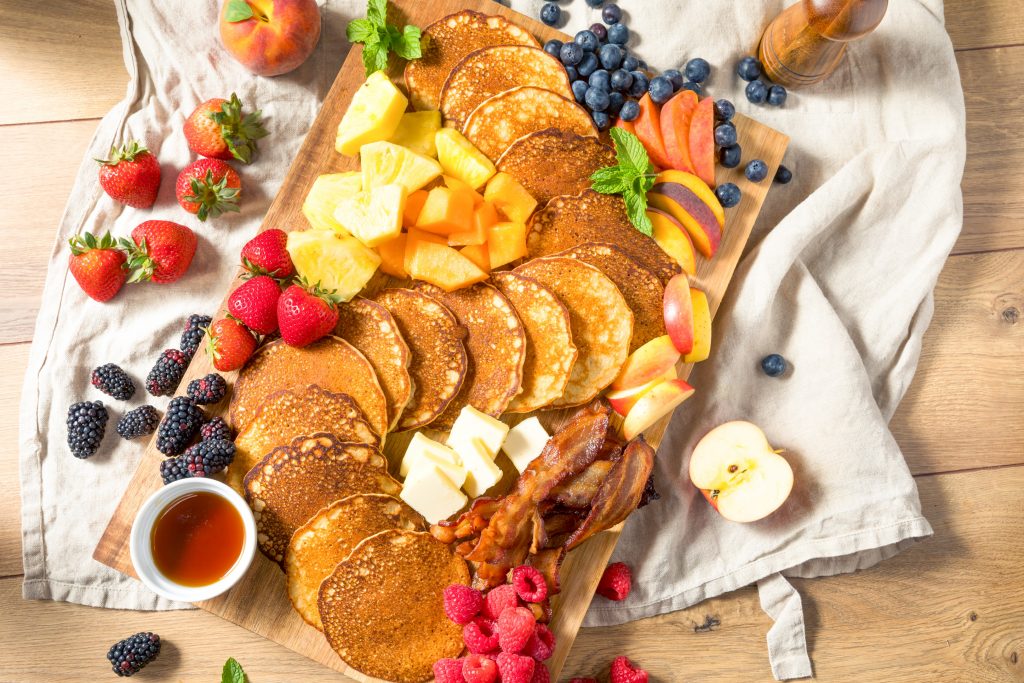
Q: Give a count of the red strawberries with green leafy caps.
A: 9